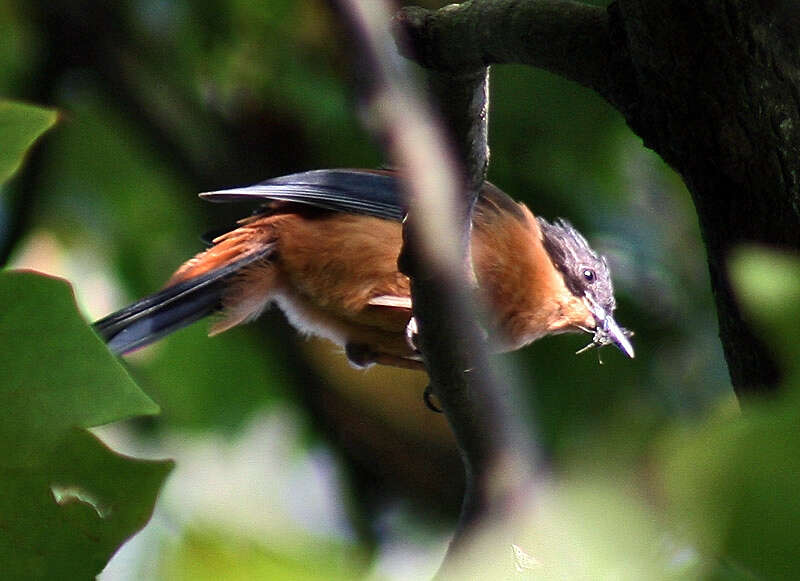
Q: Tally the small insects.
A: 1